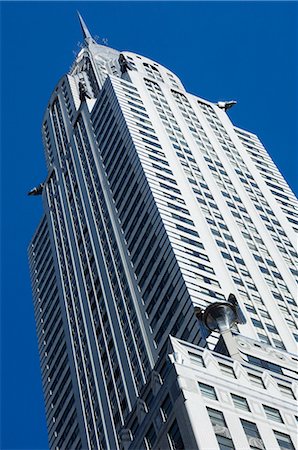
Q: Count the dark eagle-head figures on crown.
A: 4